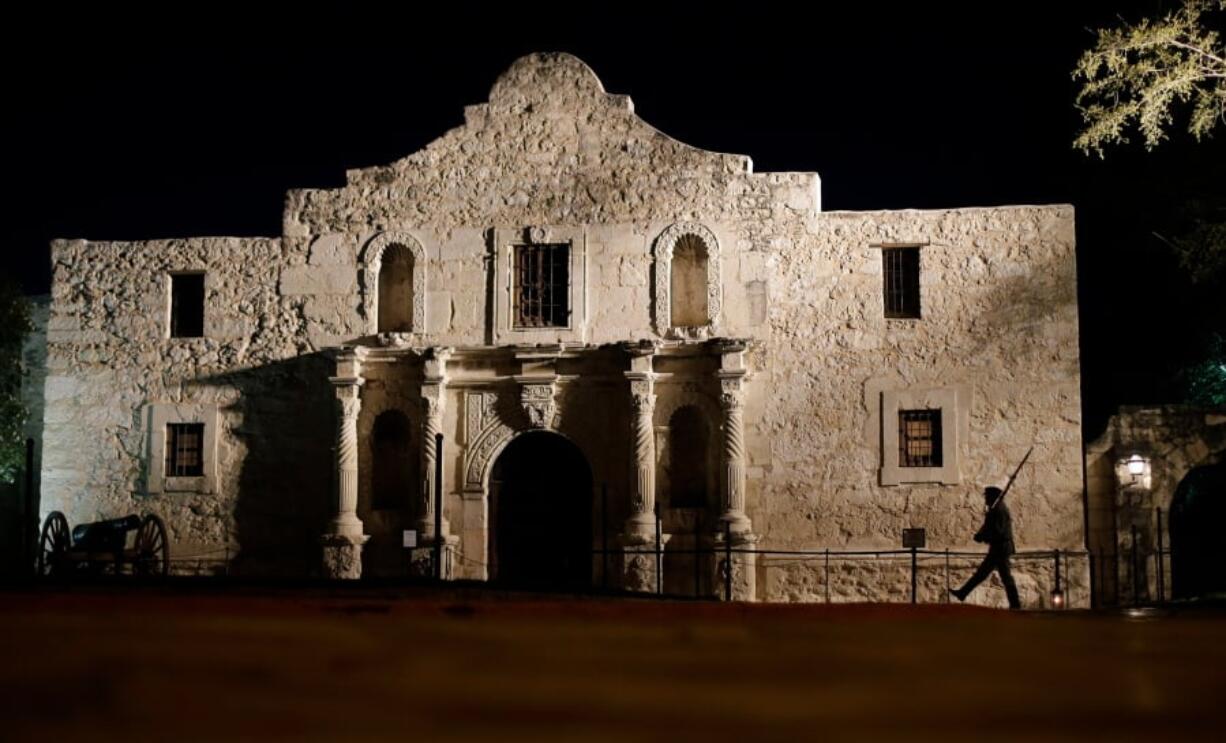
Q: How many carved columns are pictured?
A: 4